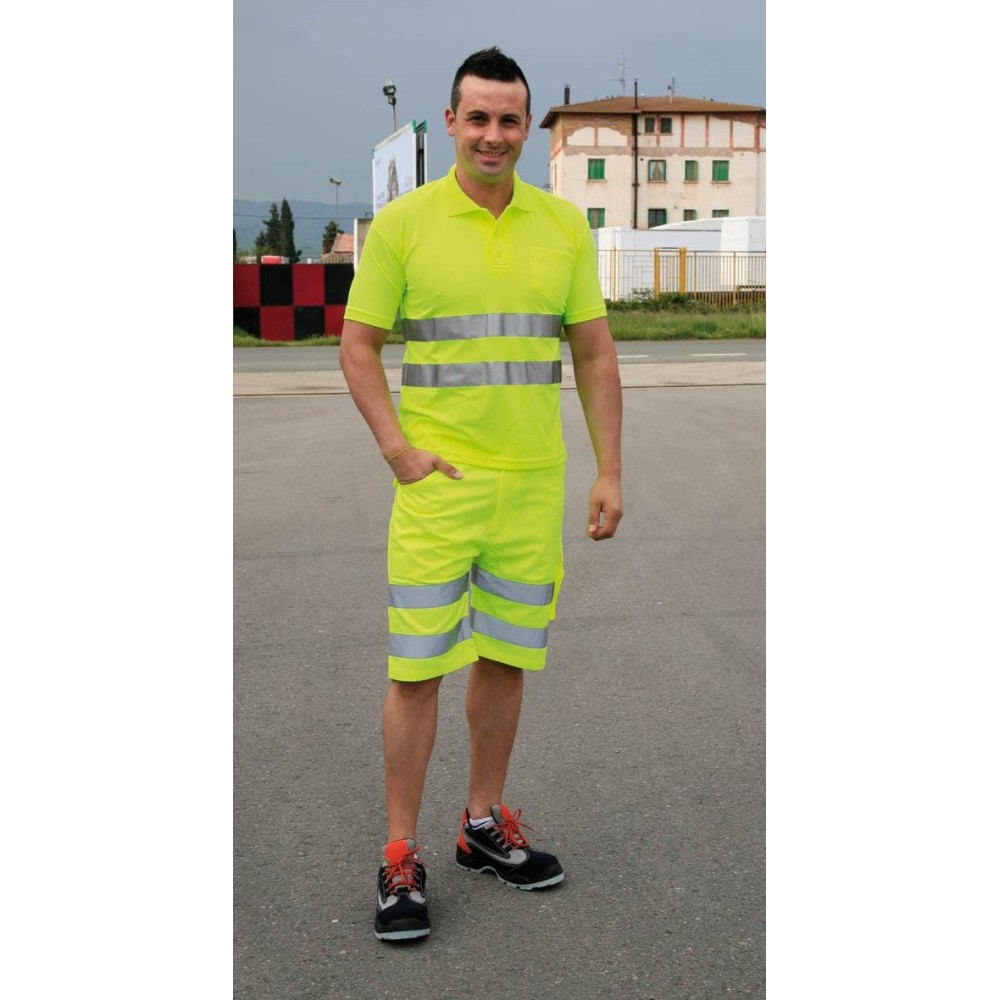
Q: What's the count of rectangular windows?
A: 10